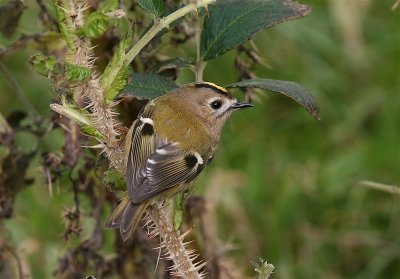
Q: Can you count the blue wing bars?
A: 0